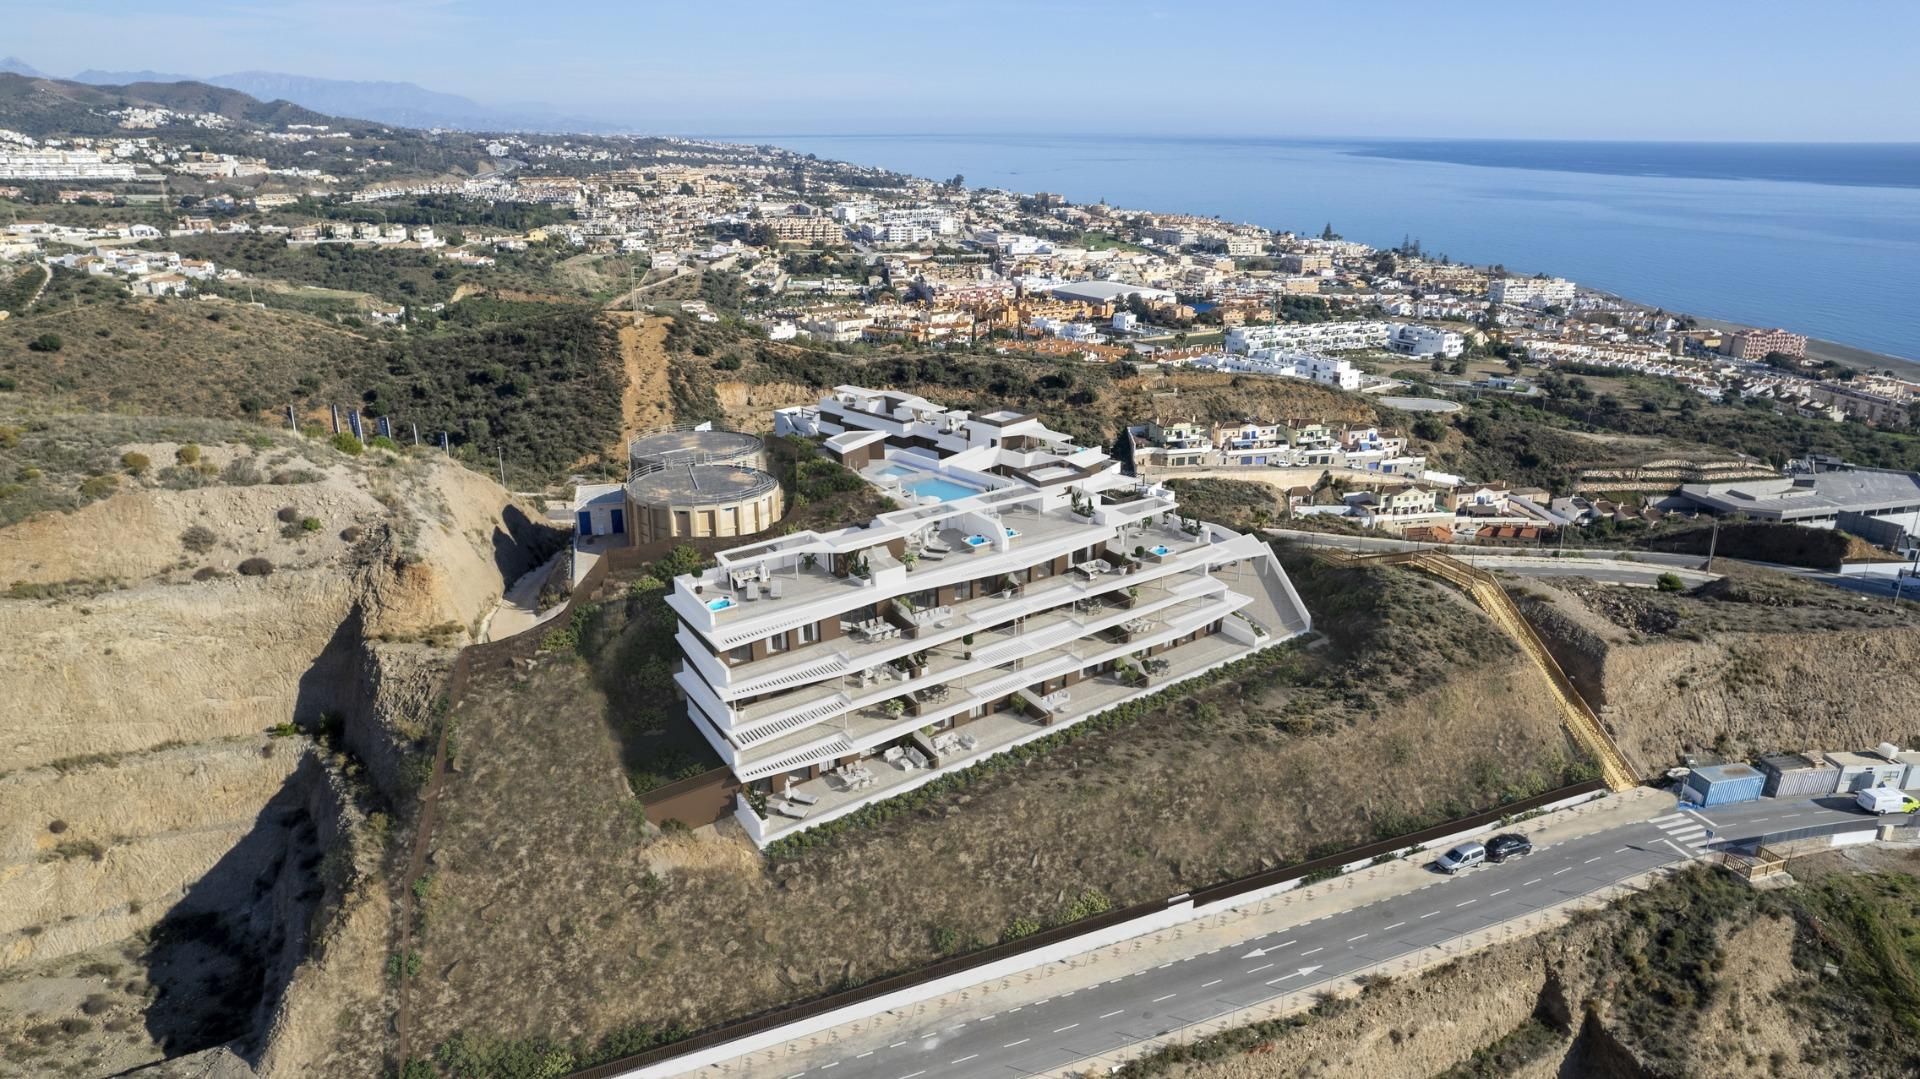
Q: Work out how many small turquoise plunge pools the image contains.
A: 4